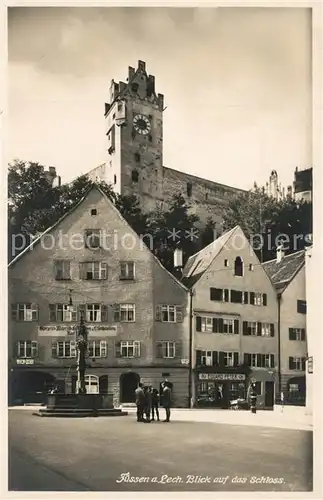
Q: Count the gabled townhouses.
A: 3